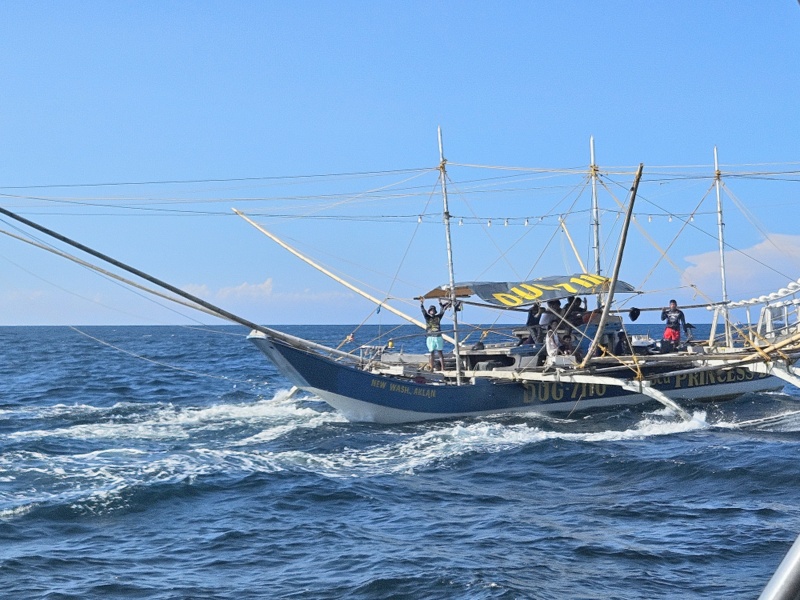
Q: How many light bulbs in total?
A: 12